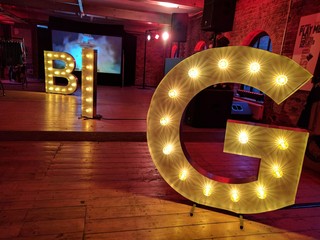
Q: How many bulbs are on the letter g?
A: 14